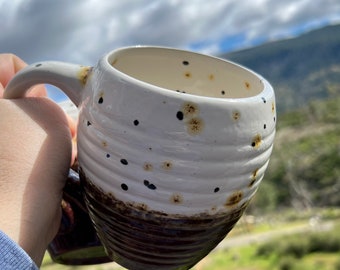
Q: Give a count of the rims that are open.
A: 1